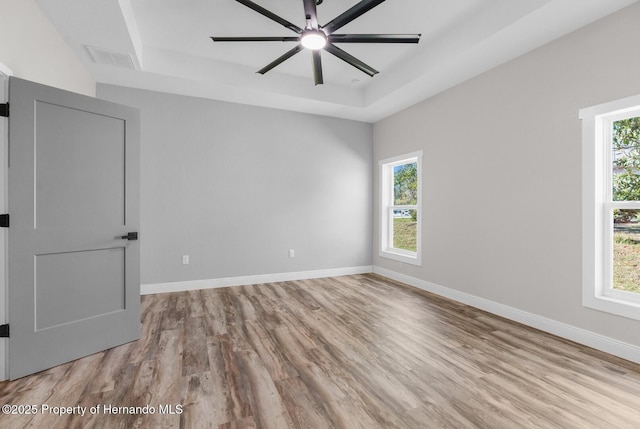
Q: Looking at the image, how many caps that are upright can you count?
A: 0